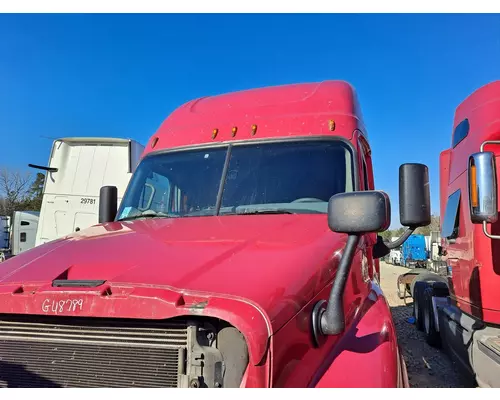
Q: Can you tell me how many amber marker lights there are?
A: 5